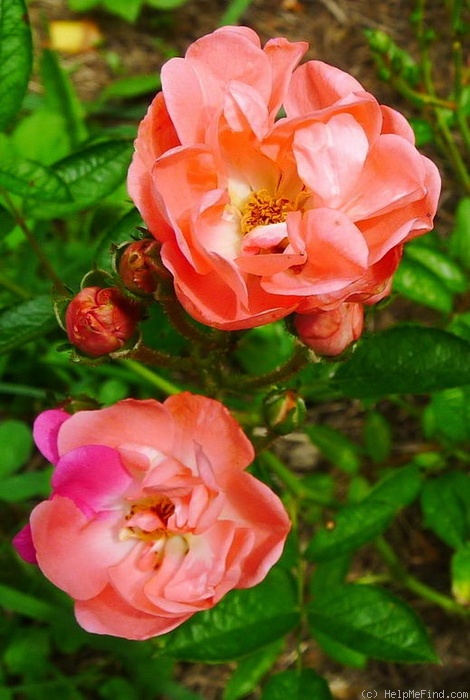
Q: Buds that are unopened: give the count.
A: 4